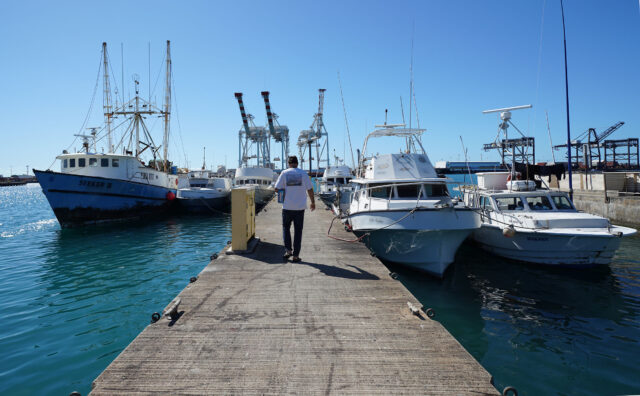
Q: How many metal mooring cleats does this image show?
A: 2